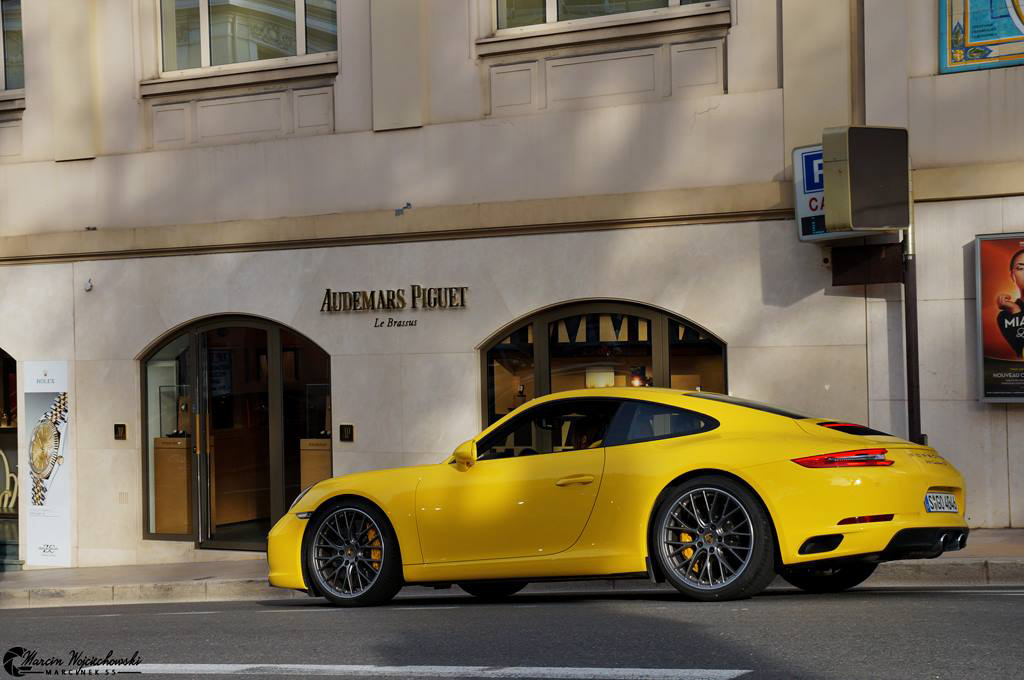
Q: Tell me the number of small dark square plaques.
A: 2